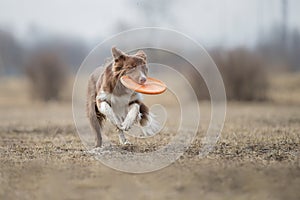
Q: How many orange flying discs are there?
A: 1